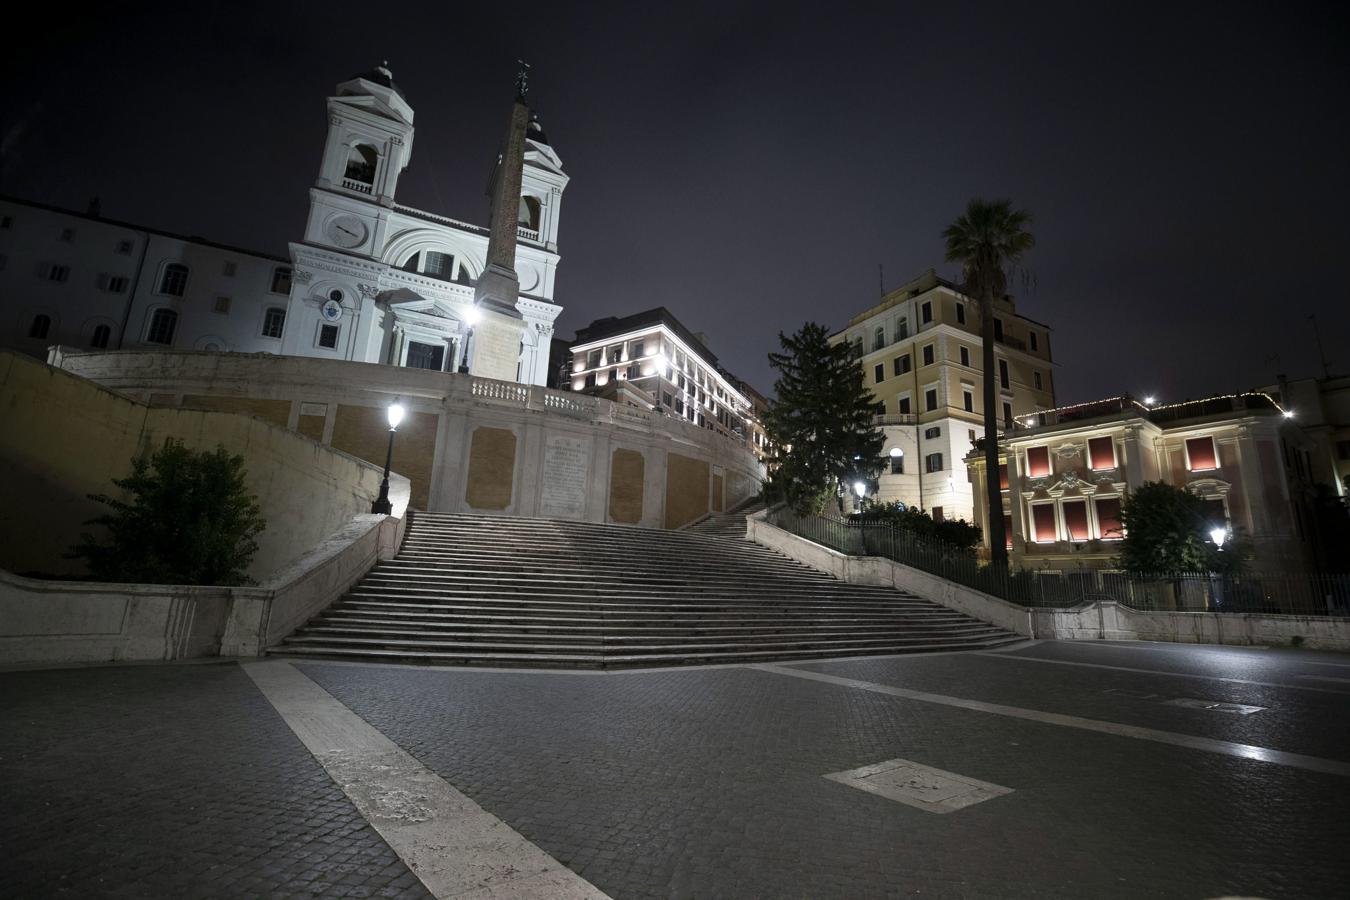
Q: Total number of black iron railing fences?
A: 1